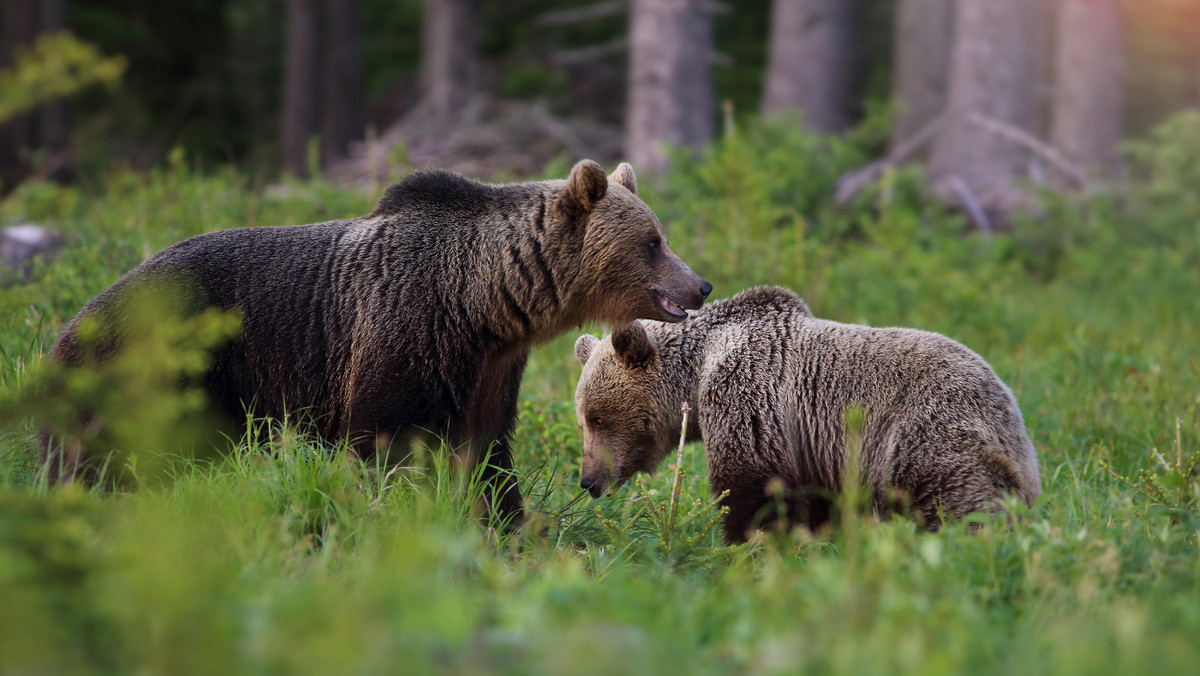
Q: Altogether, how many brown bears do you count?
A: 2